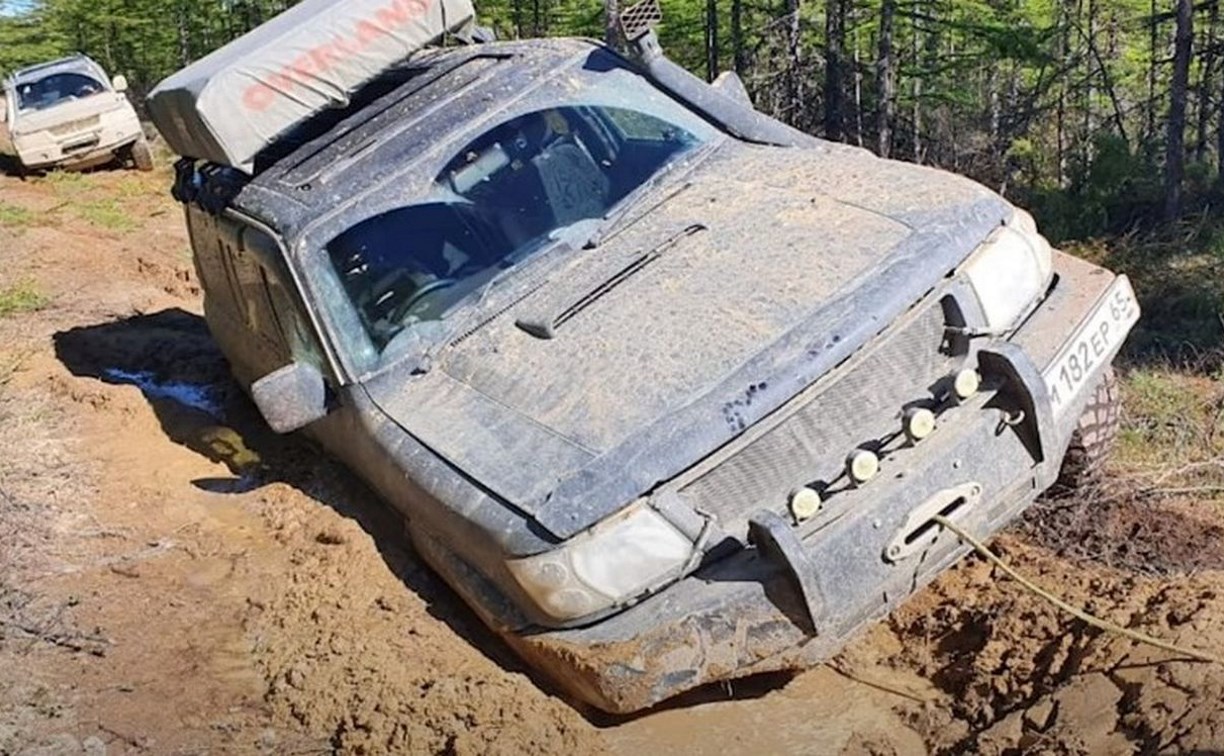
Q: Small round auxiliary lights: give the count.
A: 4